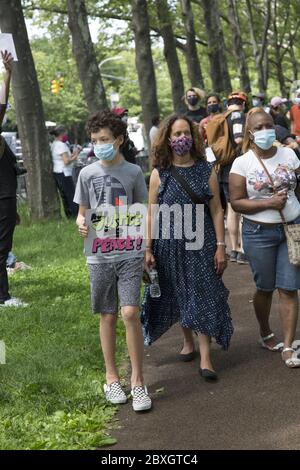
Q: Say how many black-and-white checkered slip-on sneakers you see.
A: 2